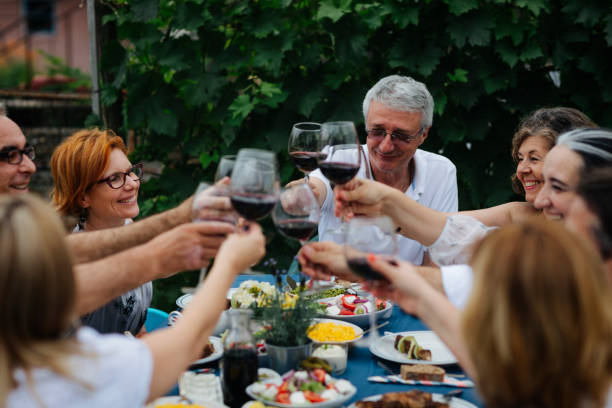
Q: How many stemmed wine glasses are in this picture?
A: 7